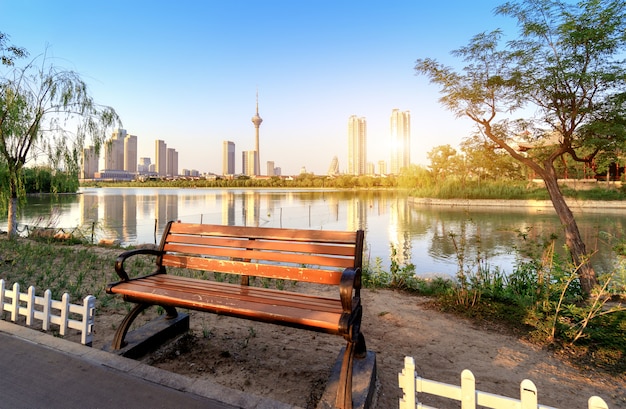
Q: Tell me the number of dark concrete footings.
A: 2